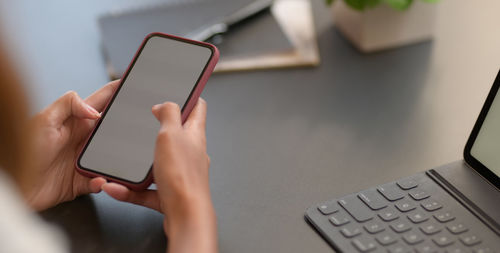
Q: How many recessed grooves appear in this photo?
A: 1